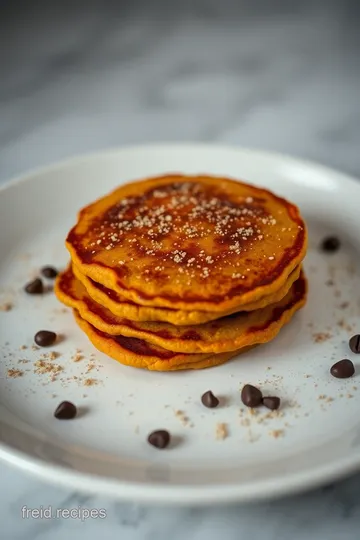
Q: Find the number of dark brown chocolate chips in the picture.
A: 11